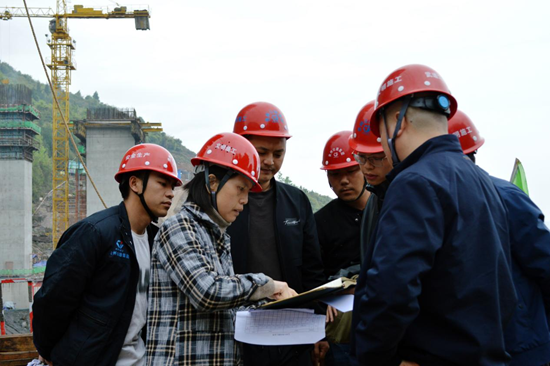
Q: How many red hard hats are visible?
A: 7